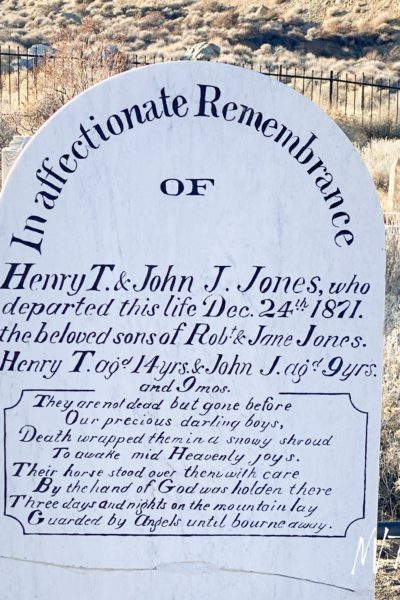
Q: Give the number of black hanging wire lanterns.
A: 0